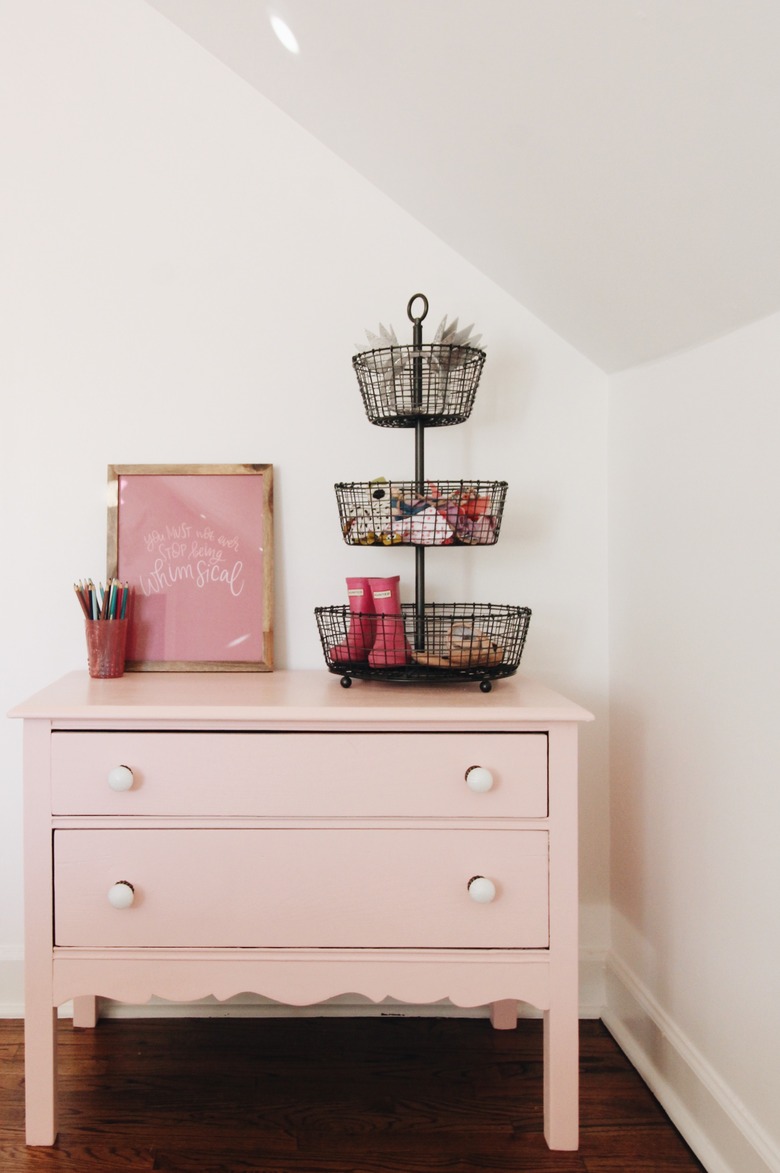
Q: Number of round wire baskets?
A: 3